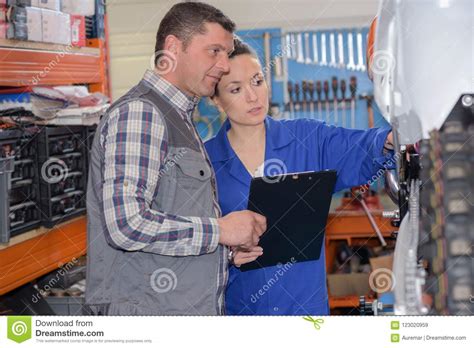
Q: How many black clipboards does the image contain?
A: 1